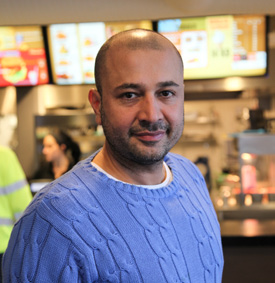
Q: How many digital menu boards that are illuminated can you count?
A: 3